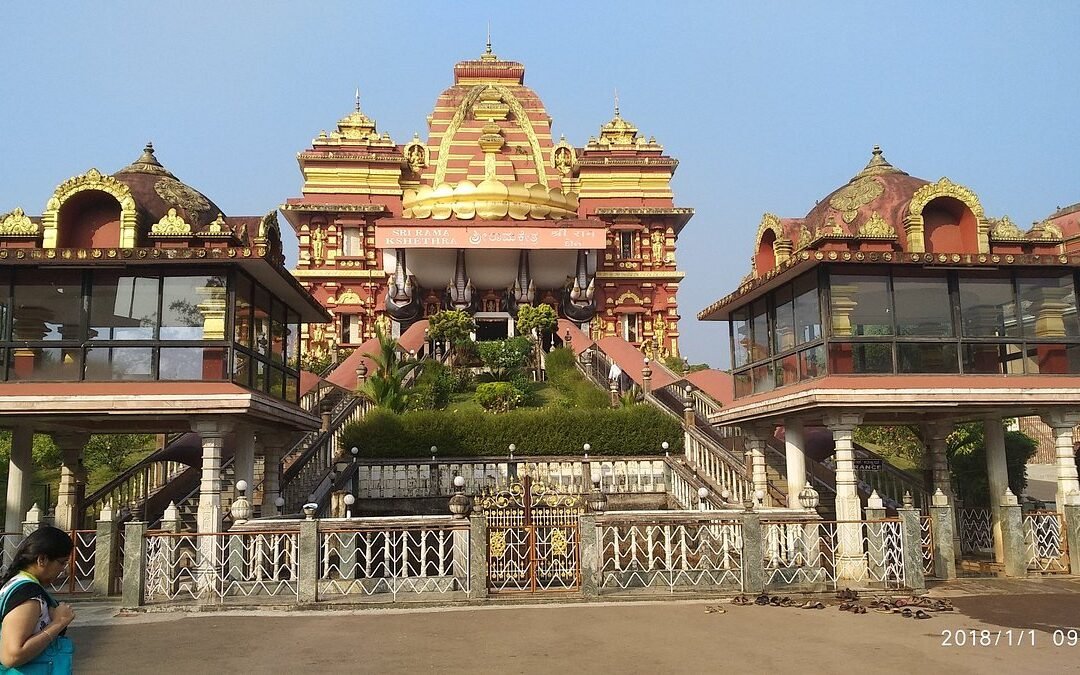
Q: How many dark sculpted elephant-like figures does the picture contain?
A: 4